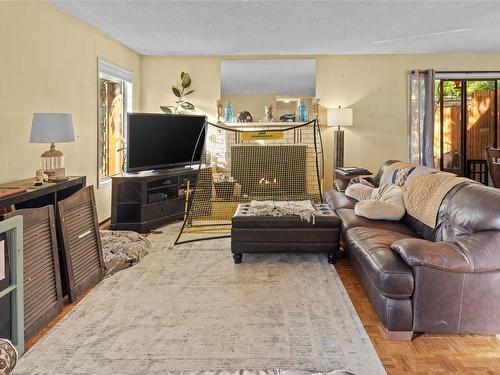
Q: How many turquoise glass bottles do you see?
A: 2